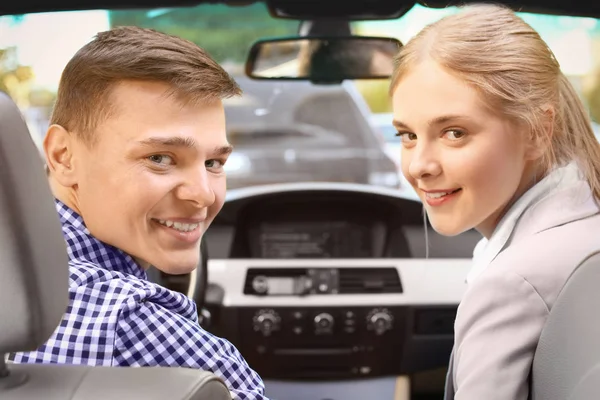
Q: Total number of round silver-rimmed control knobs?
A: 3